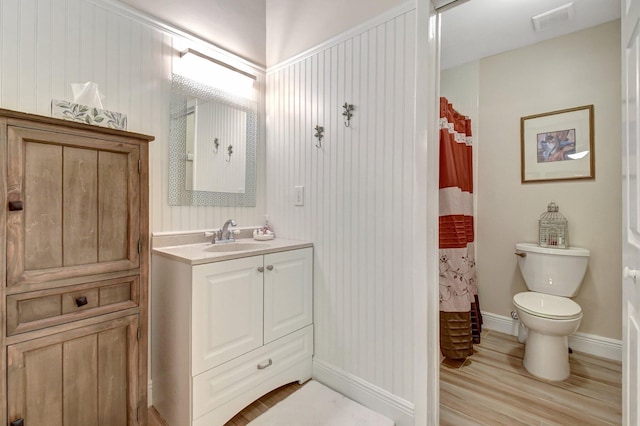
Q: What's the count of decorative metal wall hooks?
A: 2